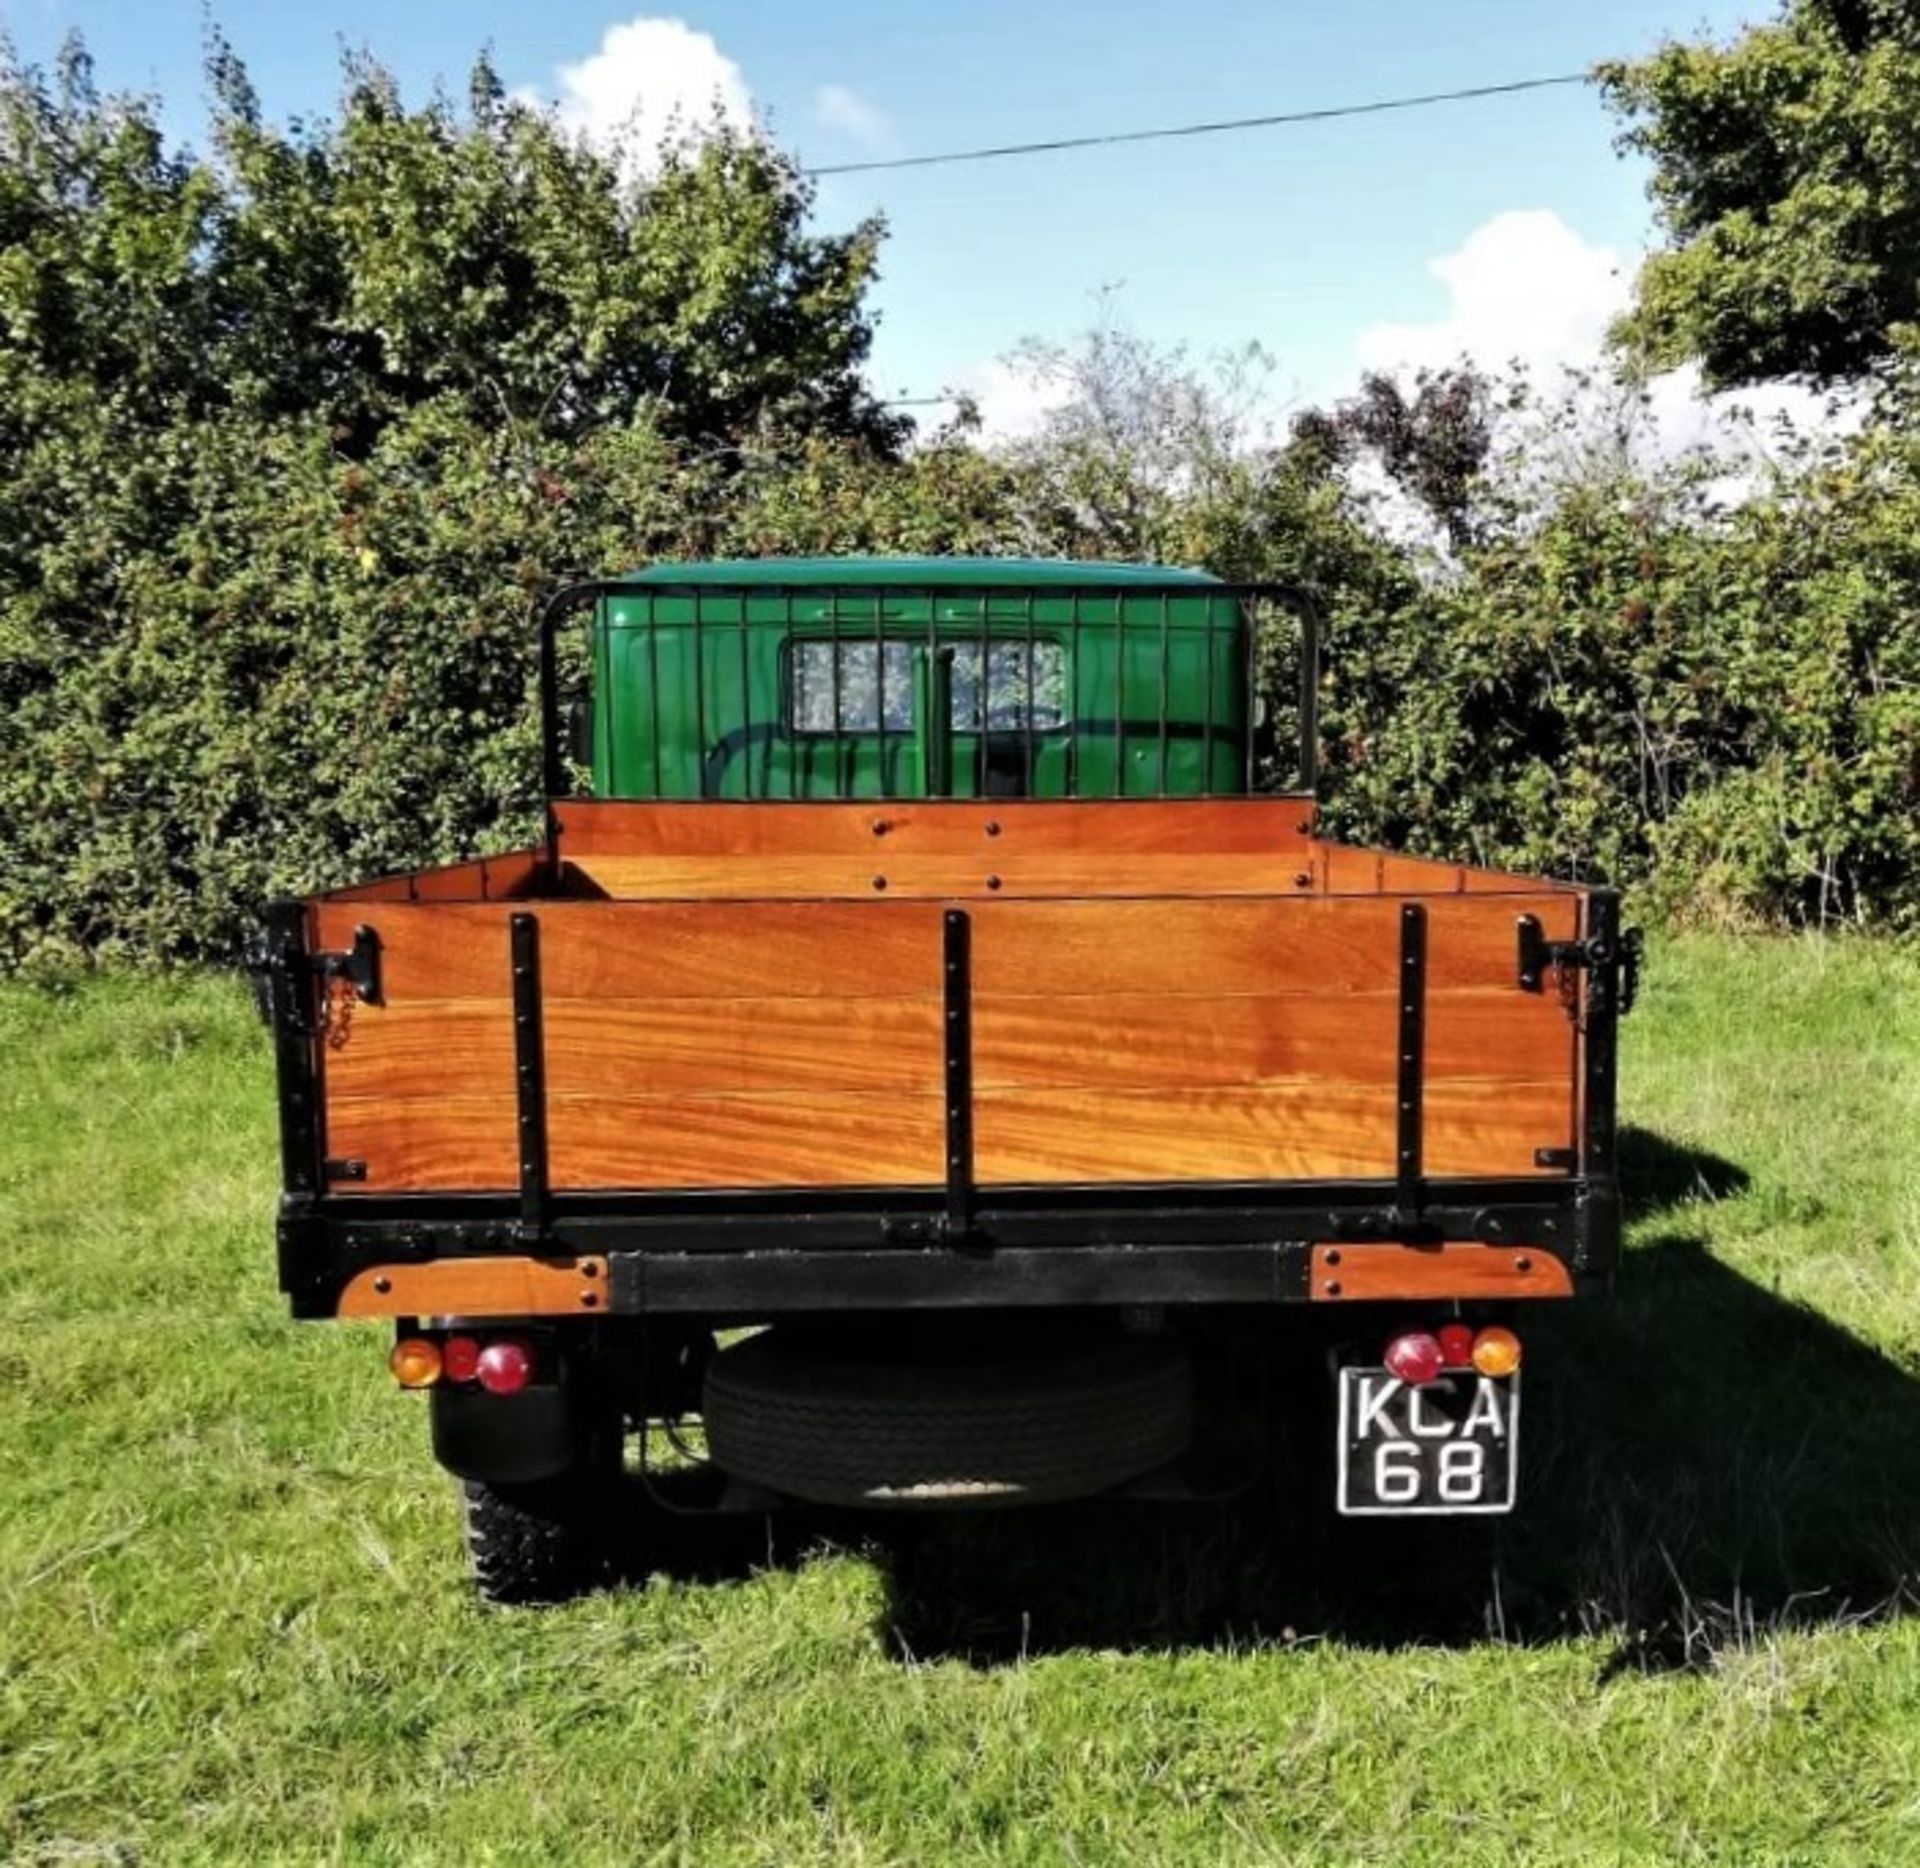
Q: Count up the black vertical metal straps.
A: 3